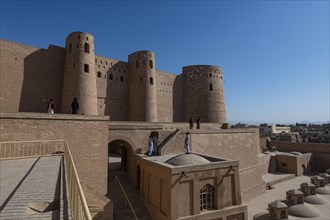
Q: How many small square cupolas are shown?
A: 5